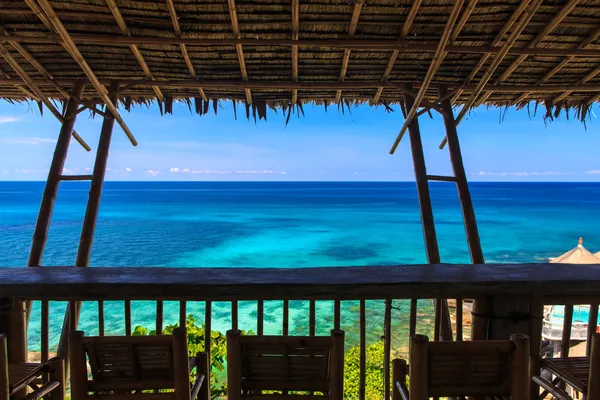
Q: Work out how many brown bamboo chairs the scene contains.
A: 5